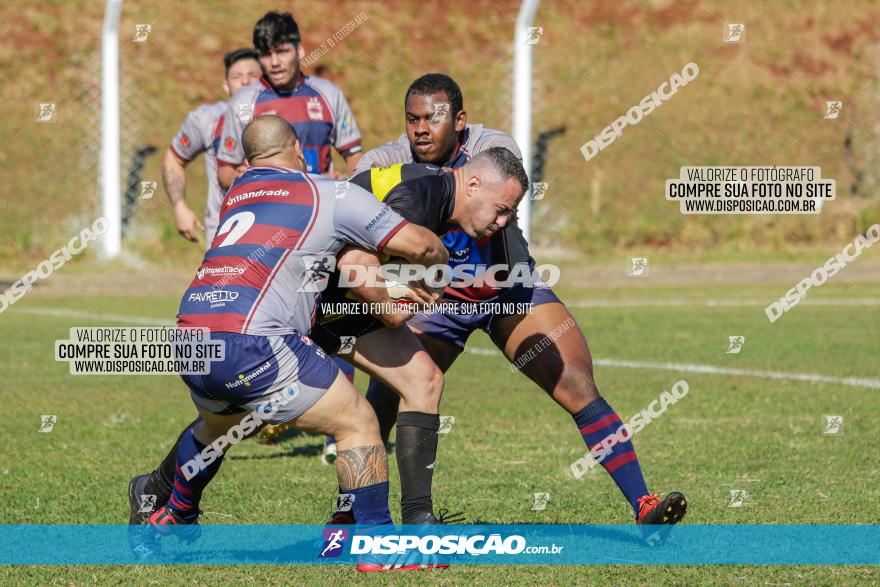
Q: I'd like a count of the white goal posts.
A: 2